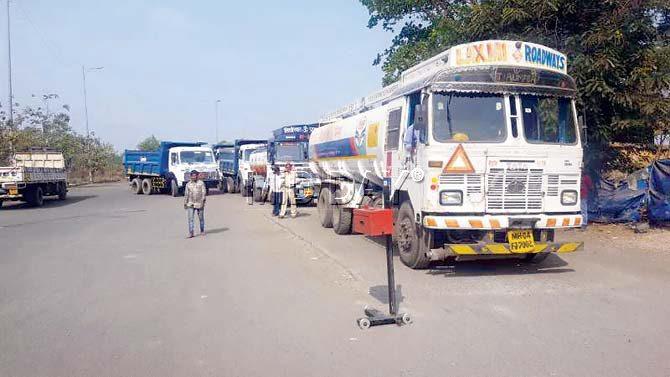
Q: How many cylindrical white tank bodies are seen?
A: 2